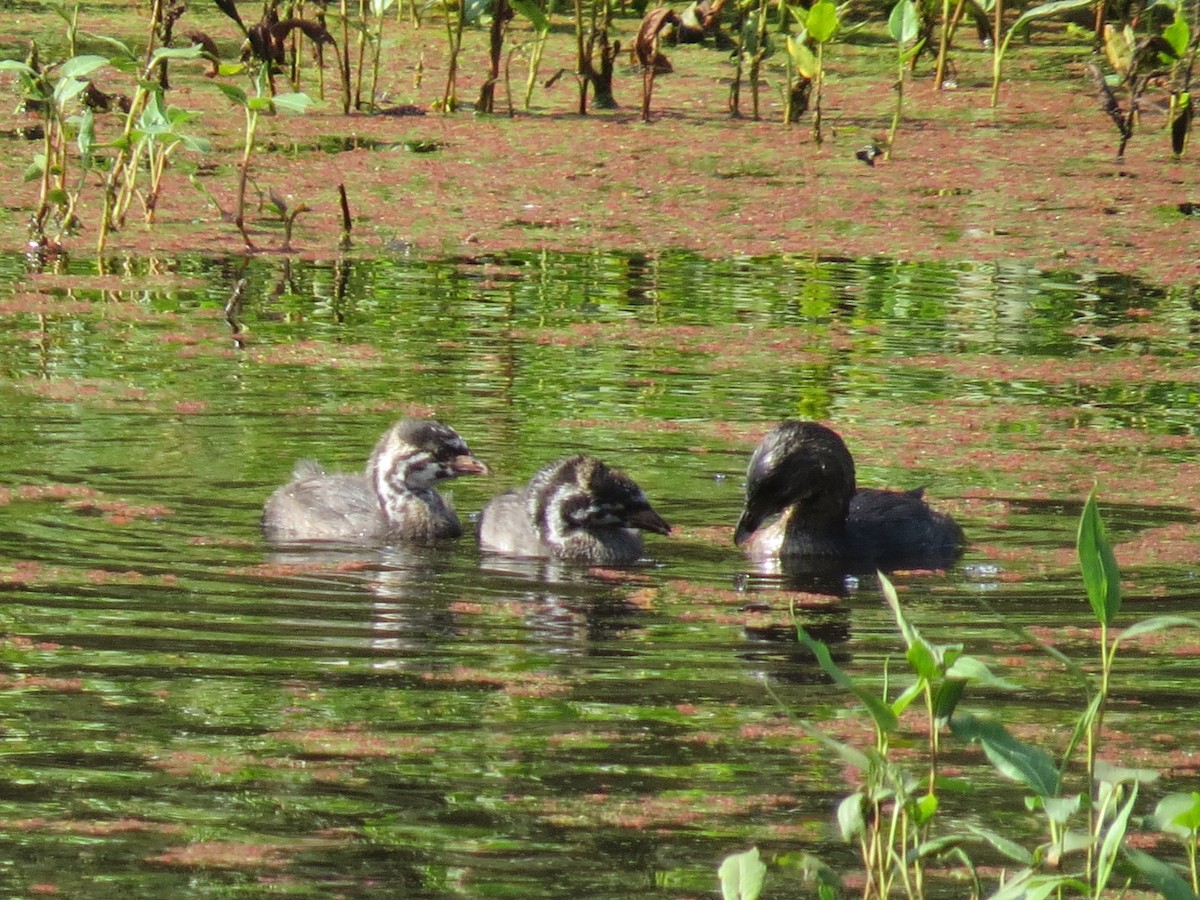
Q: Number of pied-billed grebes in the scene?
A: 3